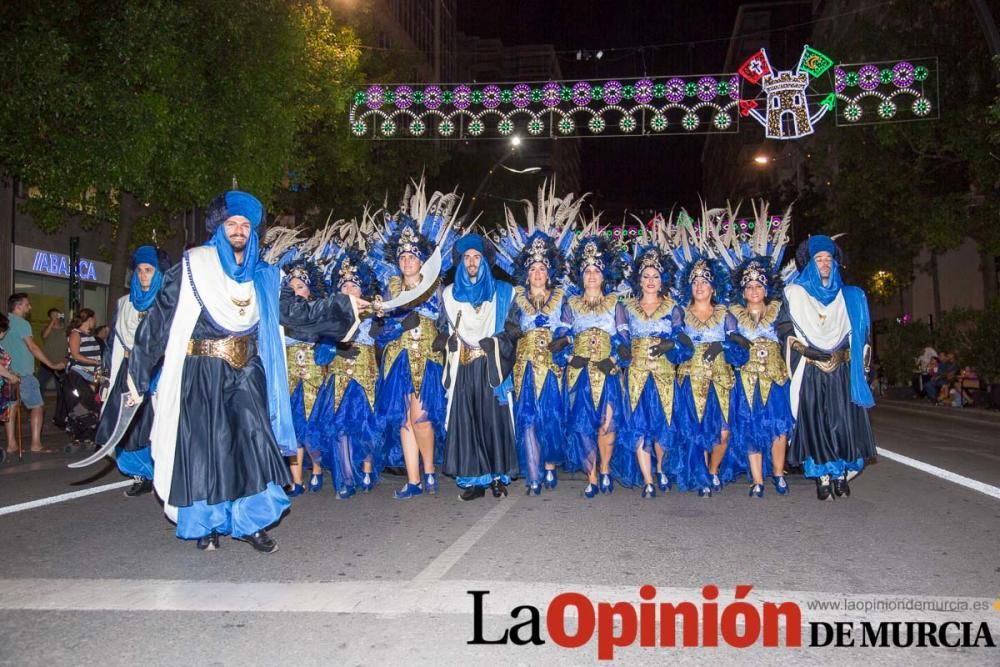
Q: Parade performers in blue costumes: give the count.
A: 12